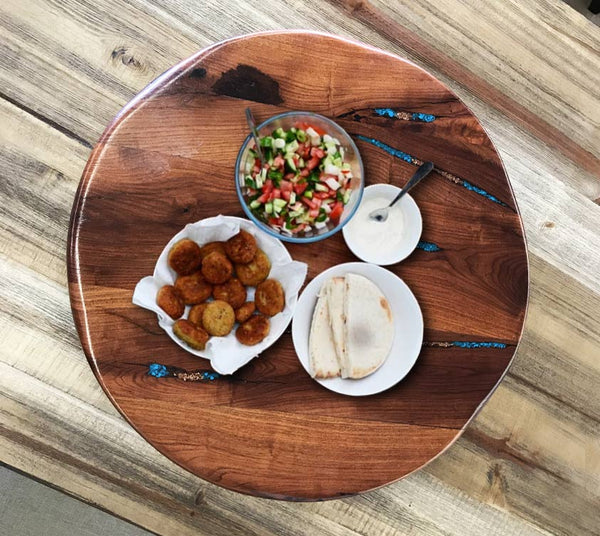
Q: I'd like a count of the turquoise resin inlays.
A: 5